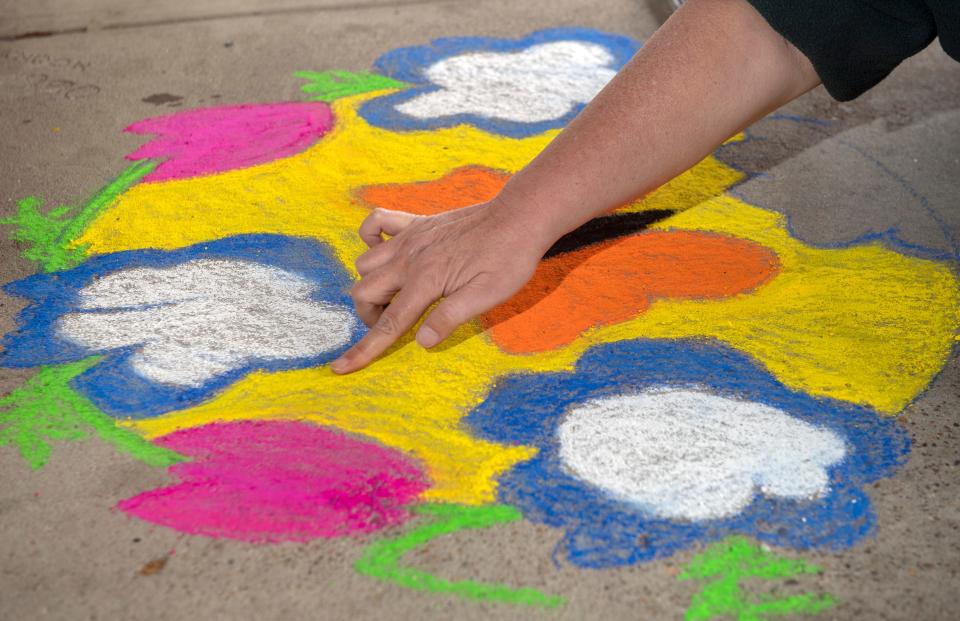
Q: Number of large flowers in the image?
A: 3